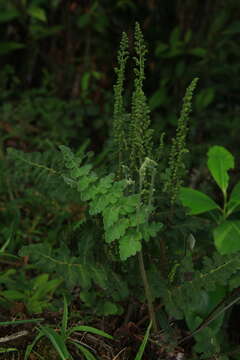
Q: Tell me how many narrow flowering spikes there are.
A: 3